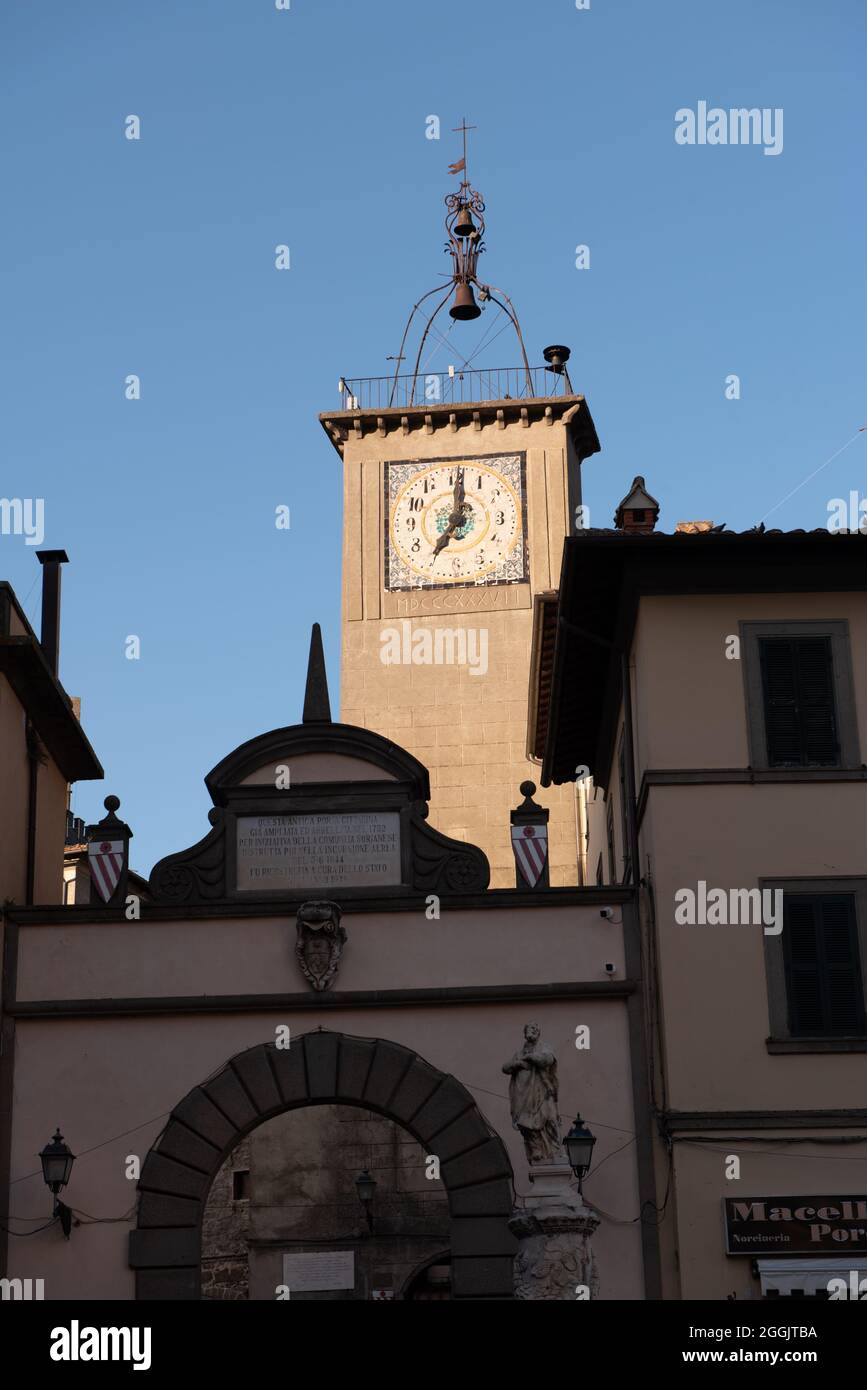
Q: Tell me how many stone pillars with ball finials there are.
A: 2